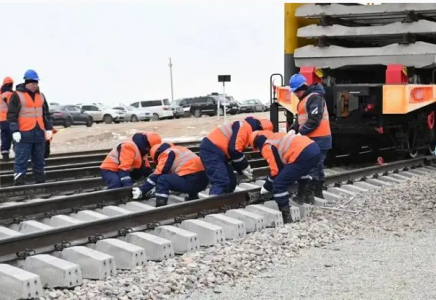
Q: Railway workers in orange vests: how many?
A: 7